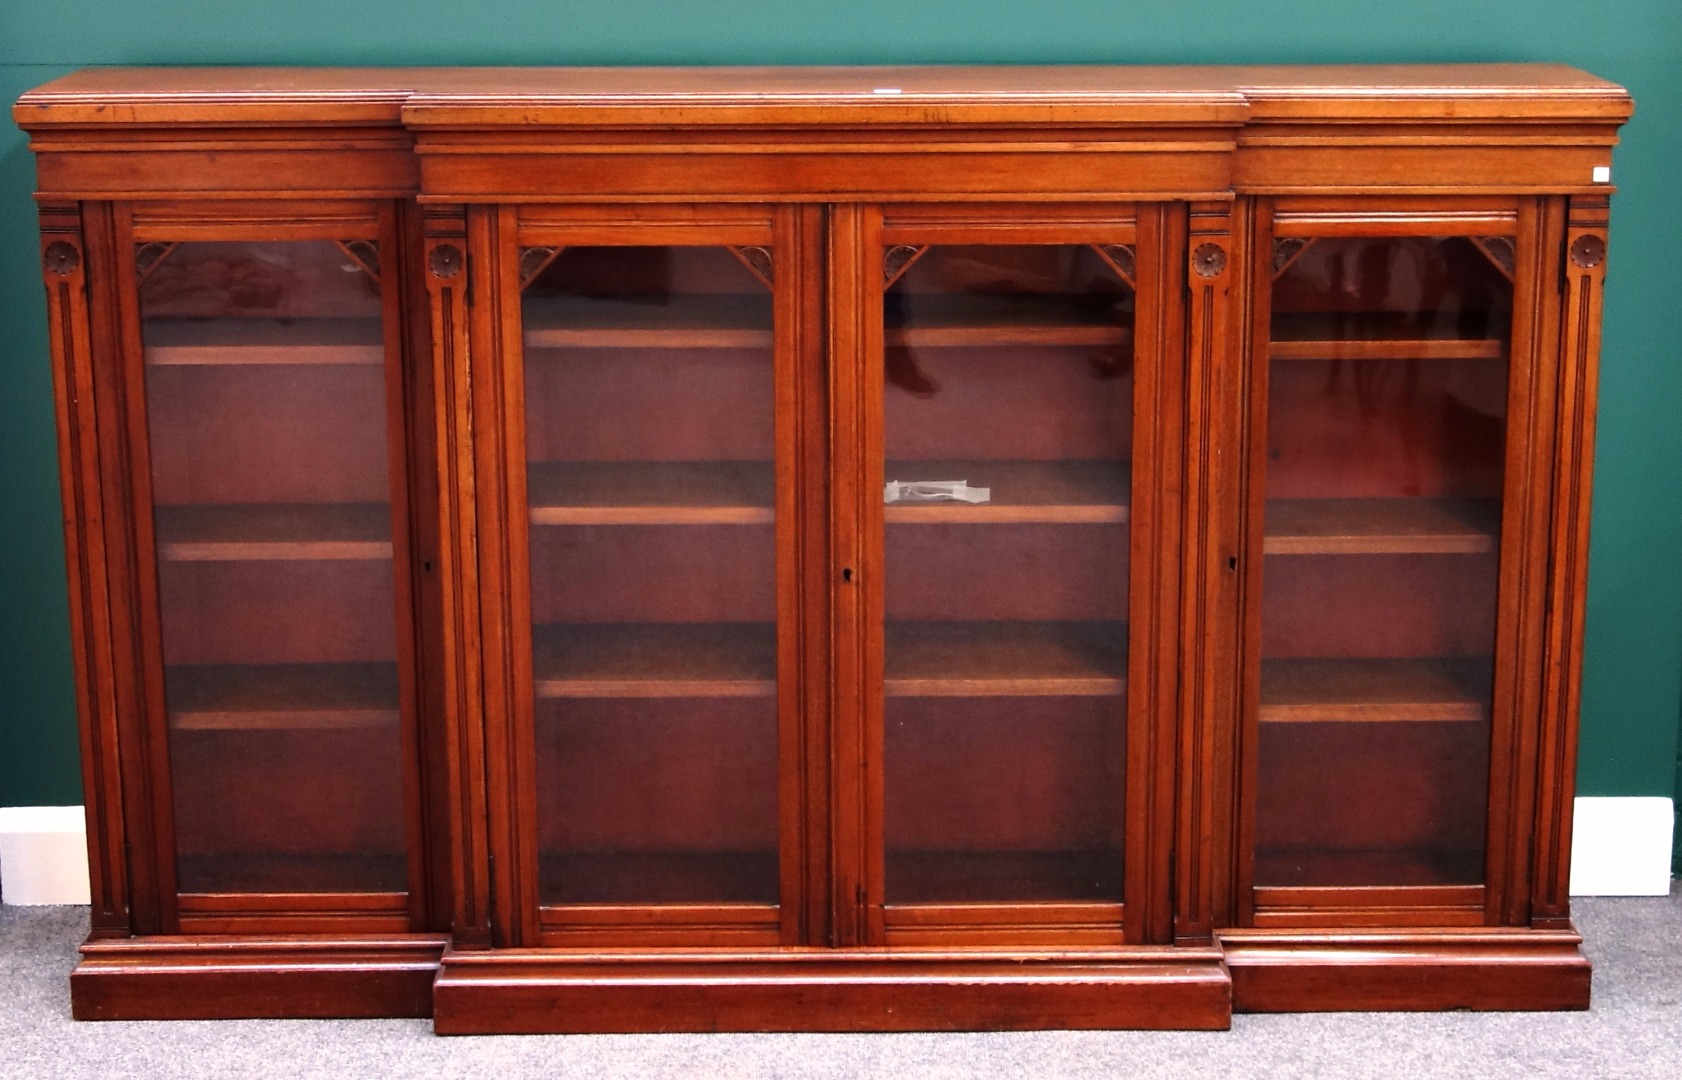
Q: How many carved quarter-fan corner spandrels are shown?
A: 8